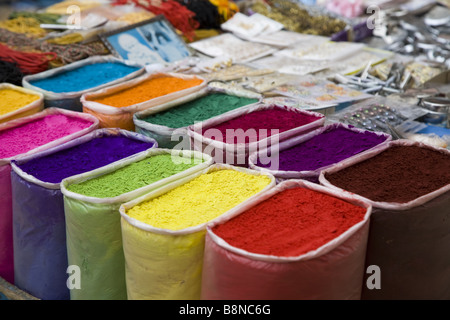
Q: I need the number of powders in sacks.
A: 12